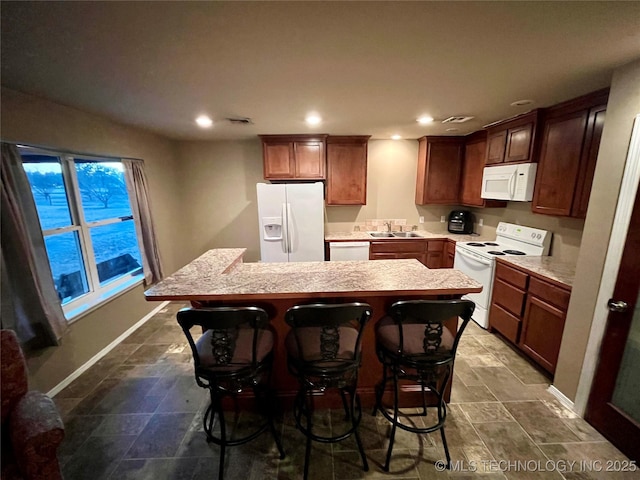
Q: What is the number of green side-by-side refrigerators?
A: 0